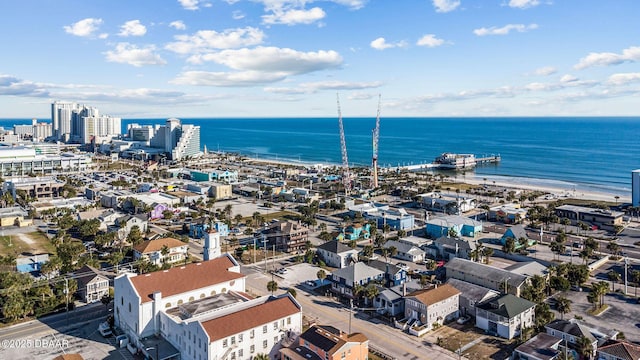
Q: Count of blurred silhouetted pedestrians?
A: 0